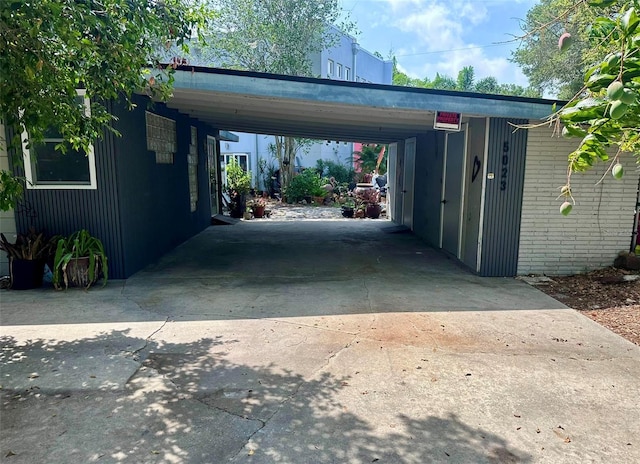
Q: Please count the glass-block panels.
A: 2